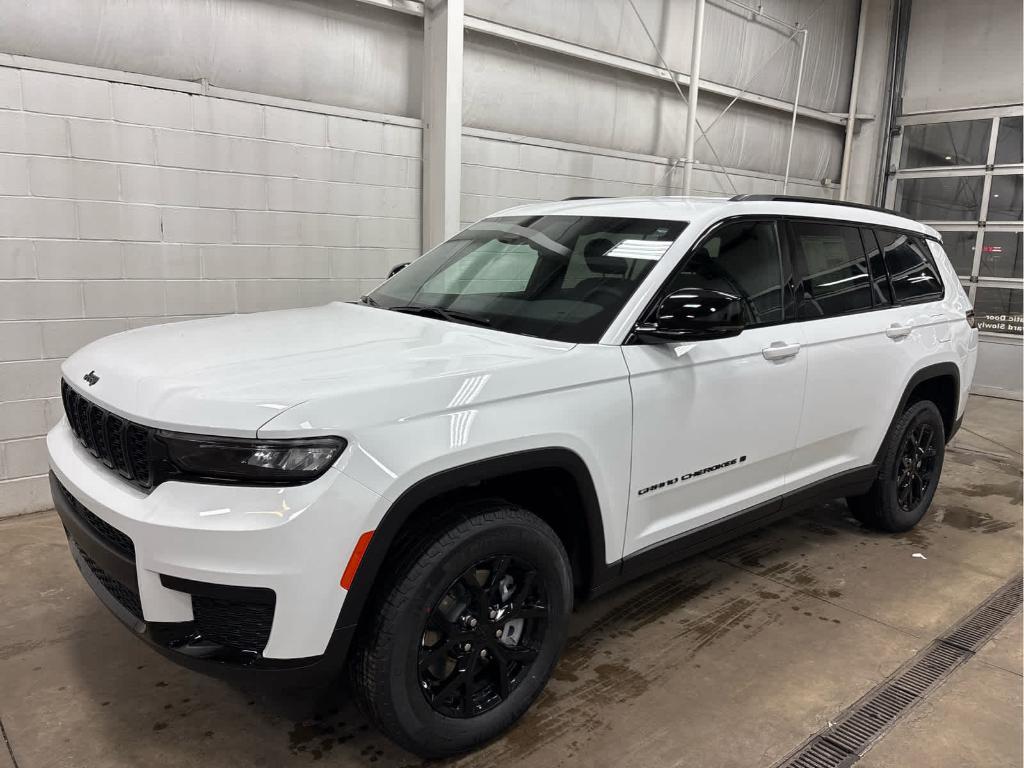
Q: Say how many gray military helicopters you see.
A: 0